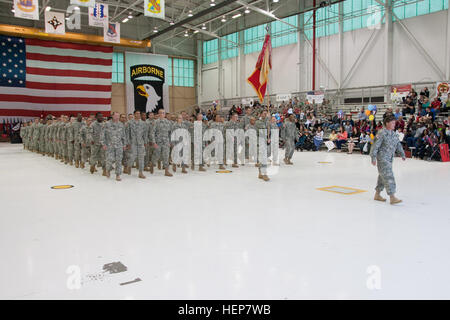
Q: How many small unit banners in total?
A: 6